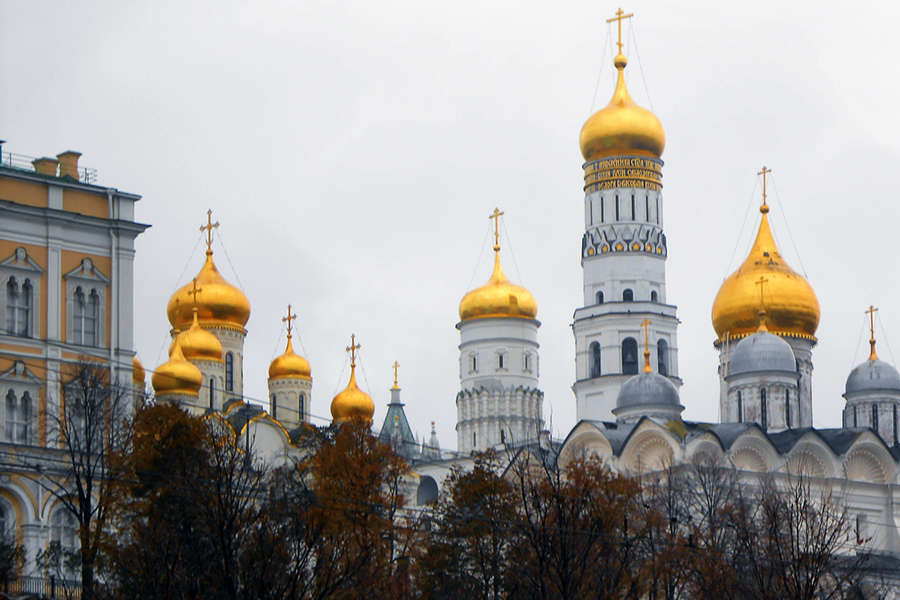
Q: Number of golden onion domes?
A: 9